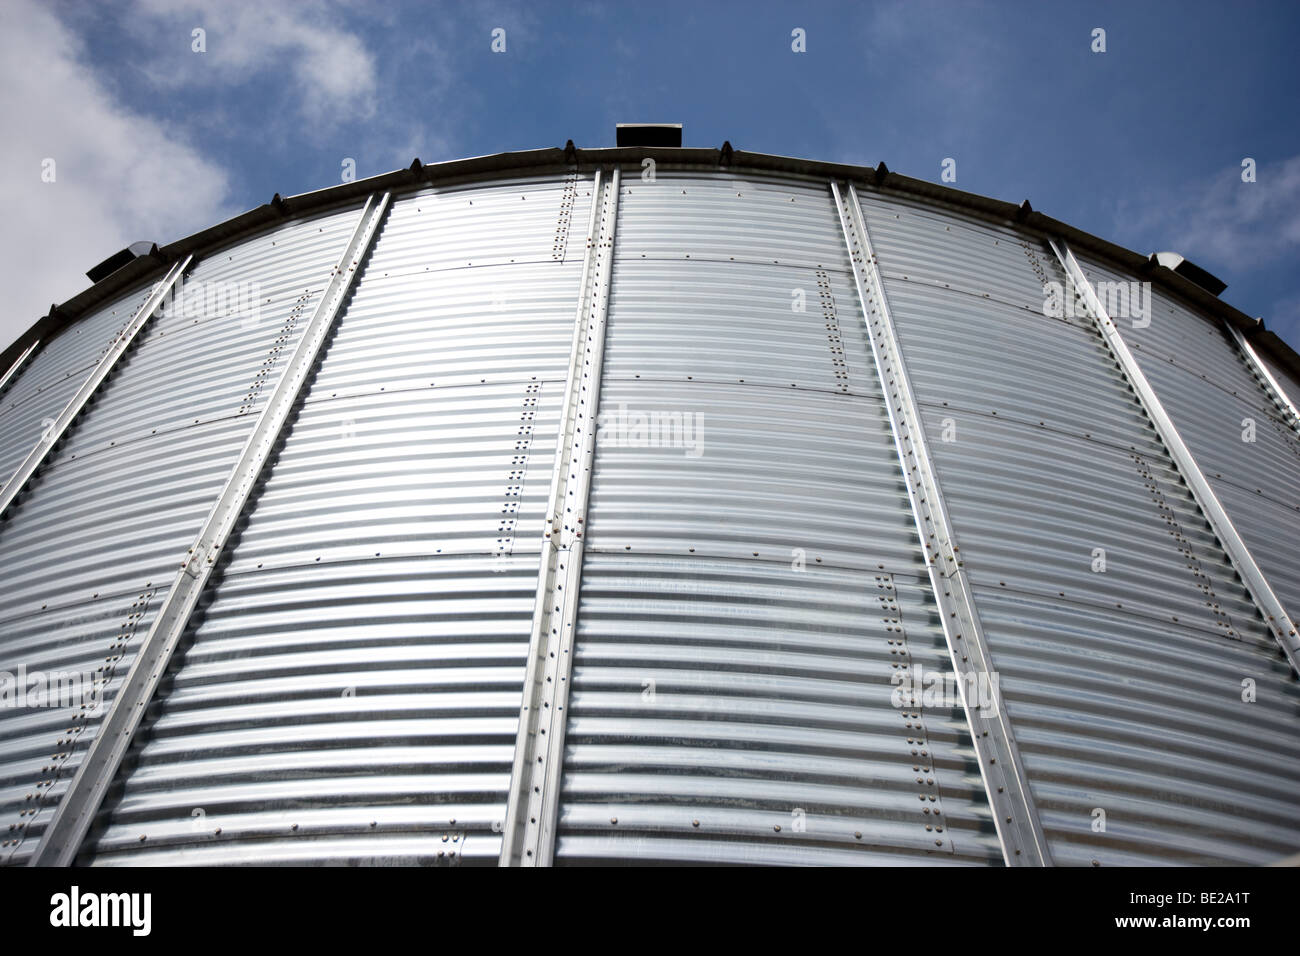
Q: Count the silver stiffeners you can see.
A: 7